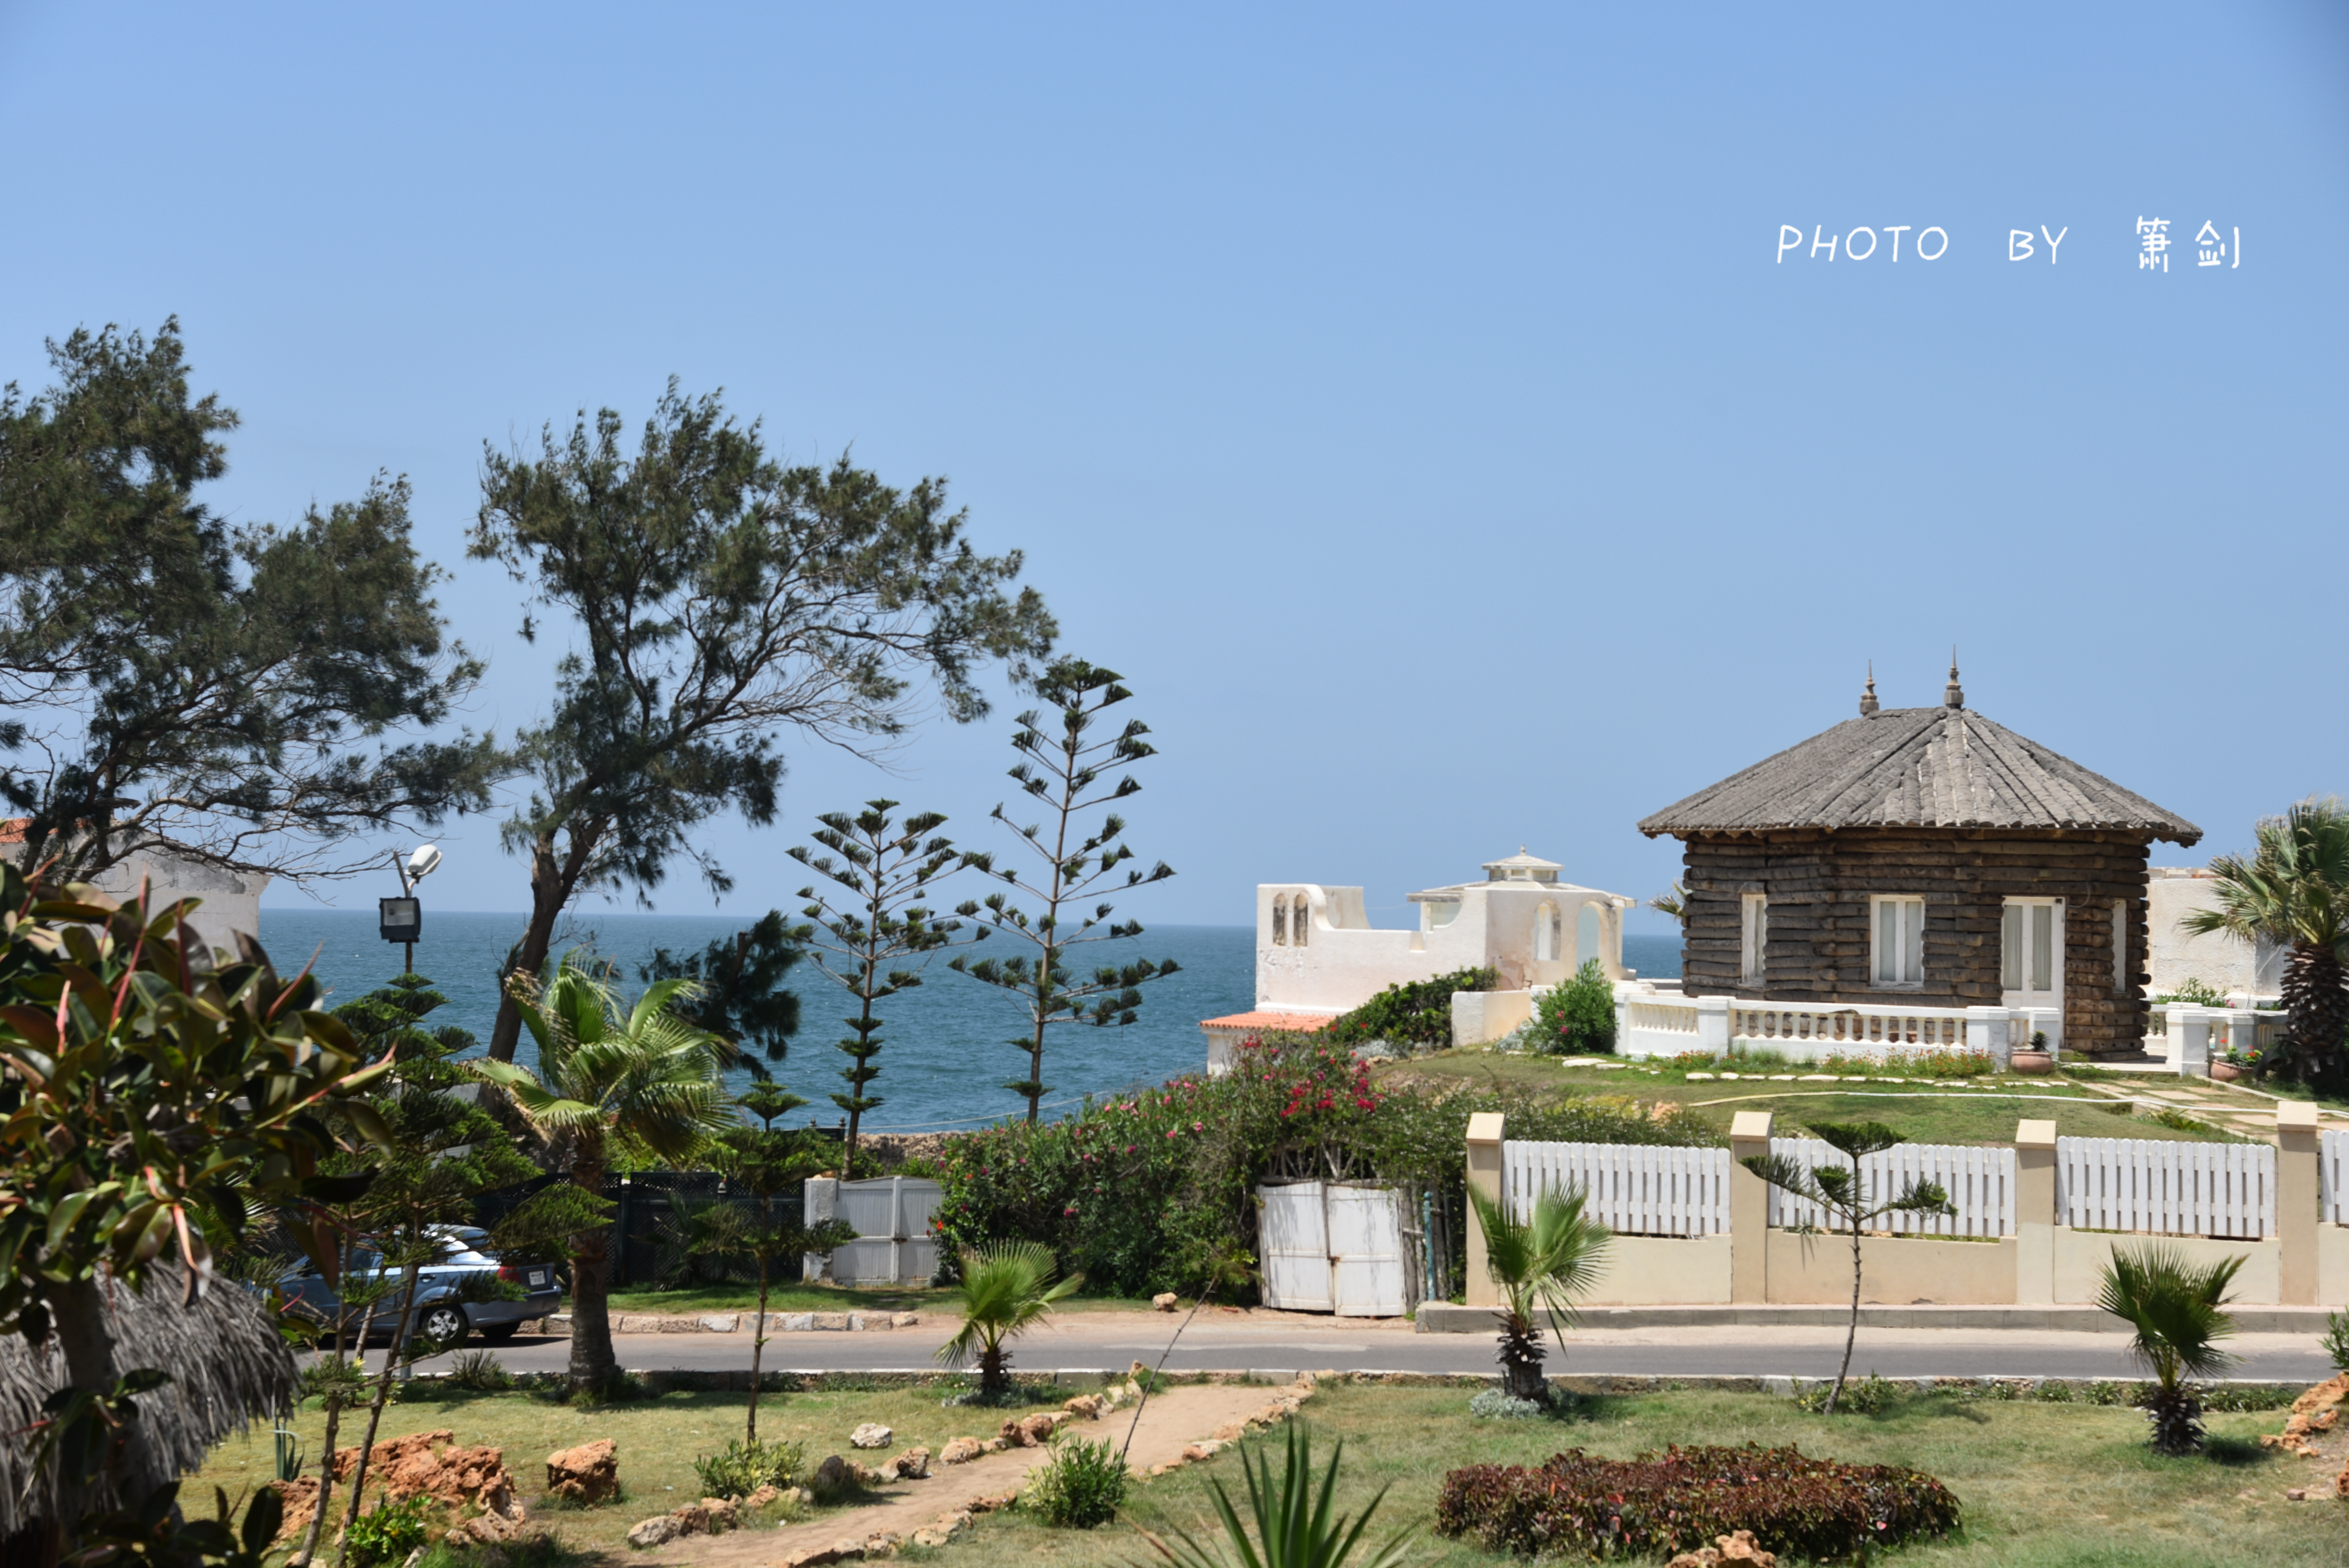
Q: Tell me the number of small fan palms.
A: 3